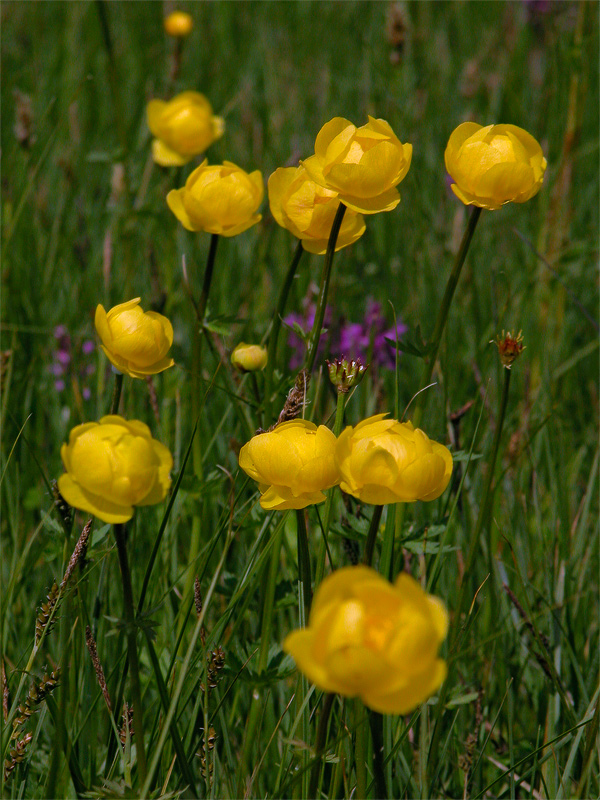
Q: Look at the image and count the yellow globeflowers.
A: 12